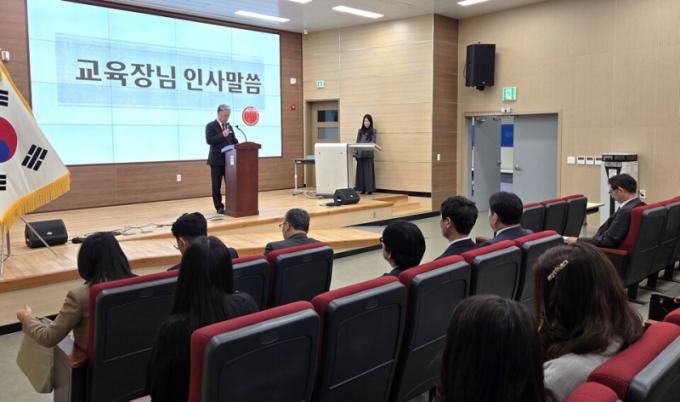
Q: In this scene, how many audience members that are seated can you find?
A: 10